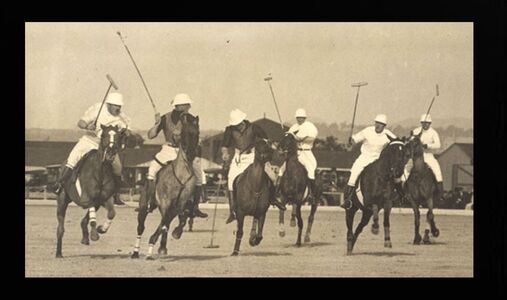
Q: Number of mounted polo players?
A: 6